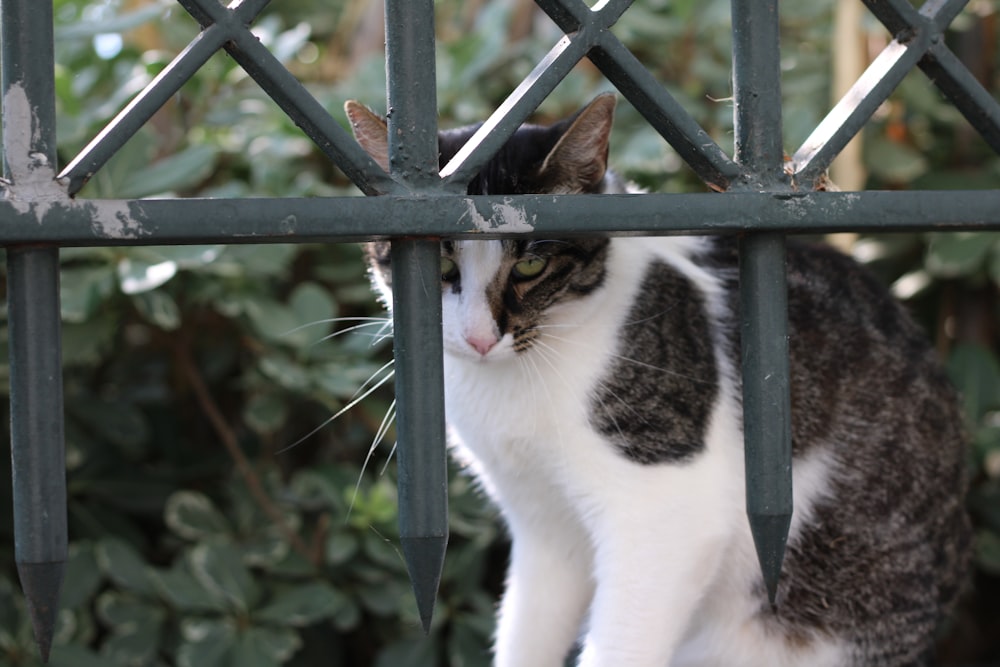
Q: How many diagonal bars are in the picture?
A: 6